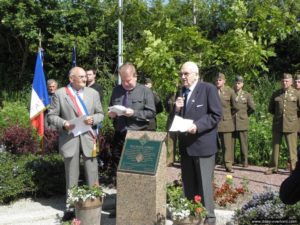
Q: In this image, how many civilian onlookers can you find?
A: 2